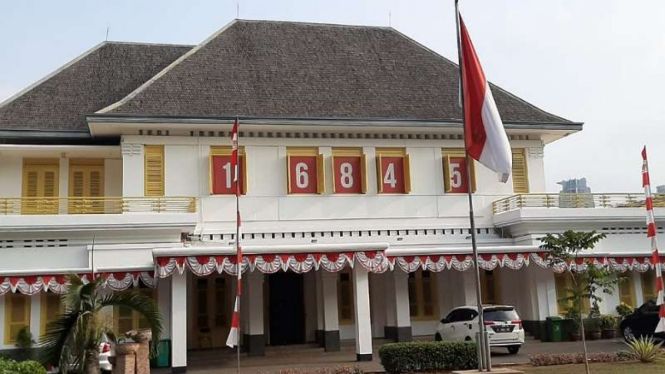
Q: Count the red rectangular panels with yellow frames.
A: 5